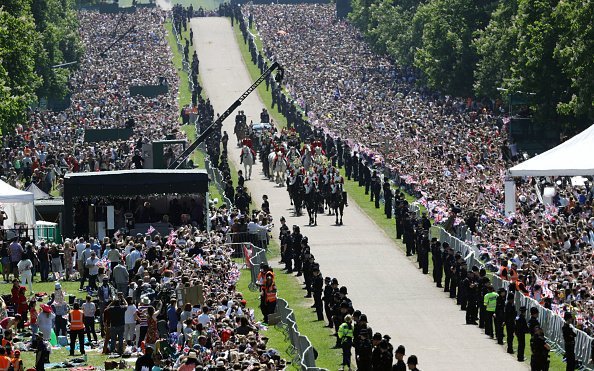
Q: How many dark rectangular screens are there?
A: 2